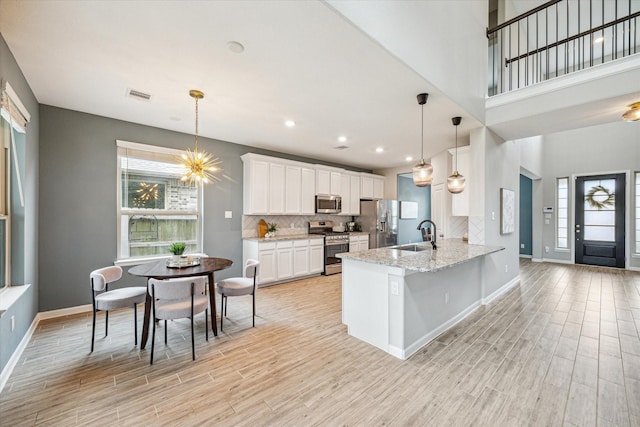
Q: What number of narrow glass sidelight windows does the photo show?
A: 2